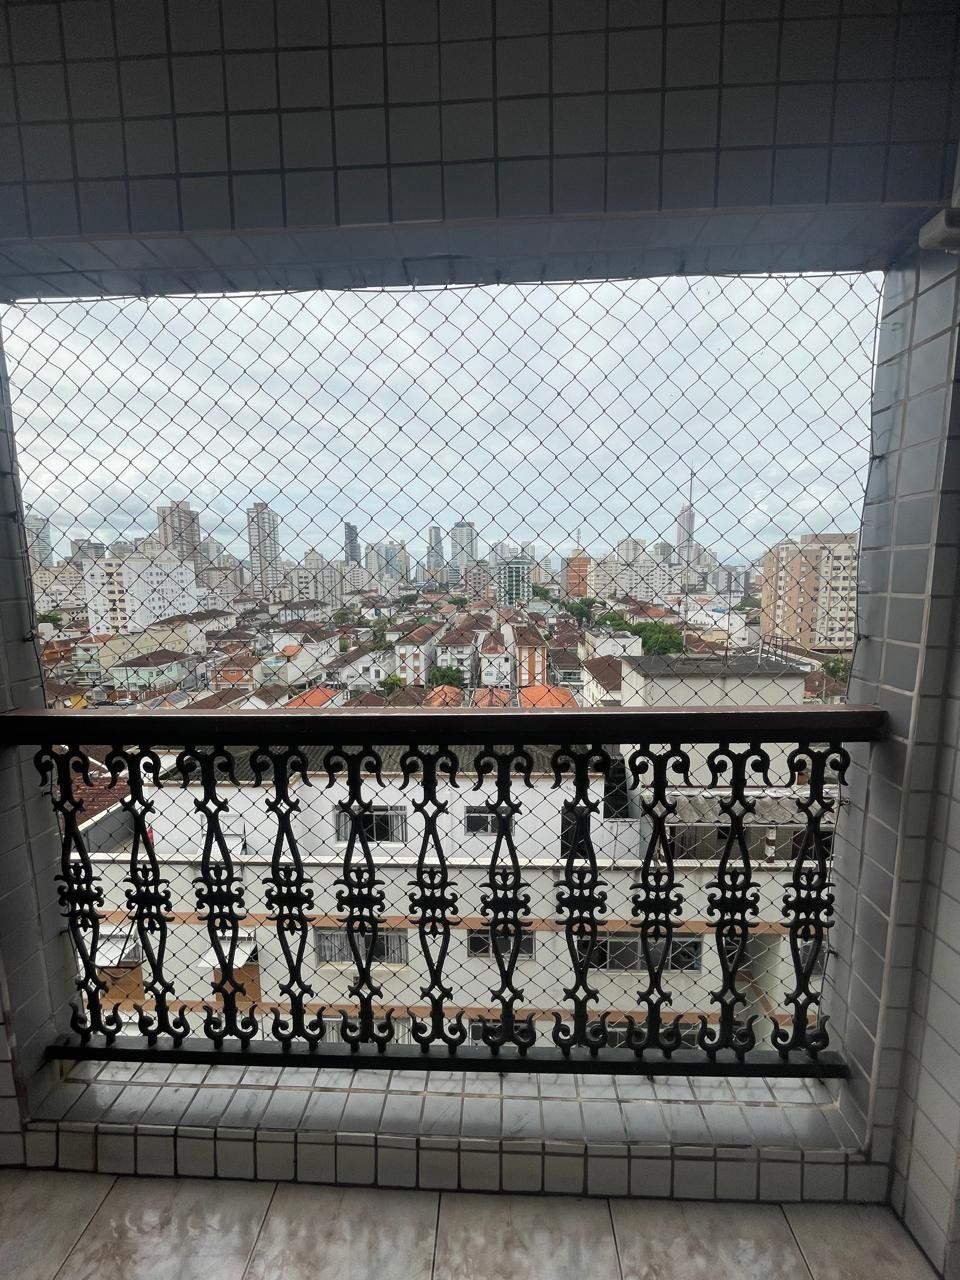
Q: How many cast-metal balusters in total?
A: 11